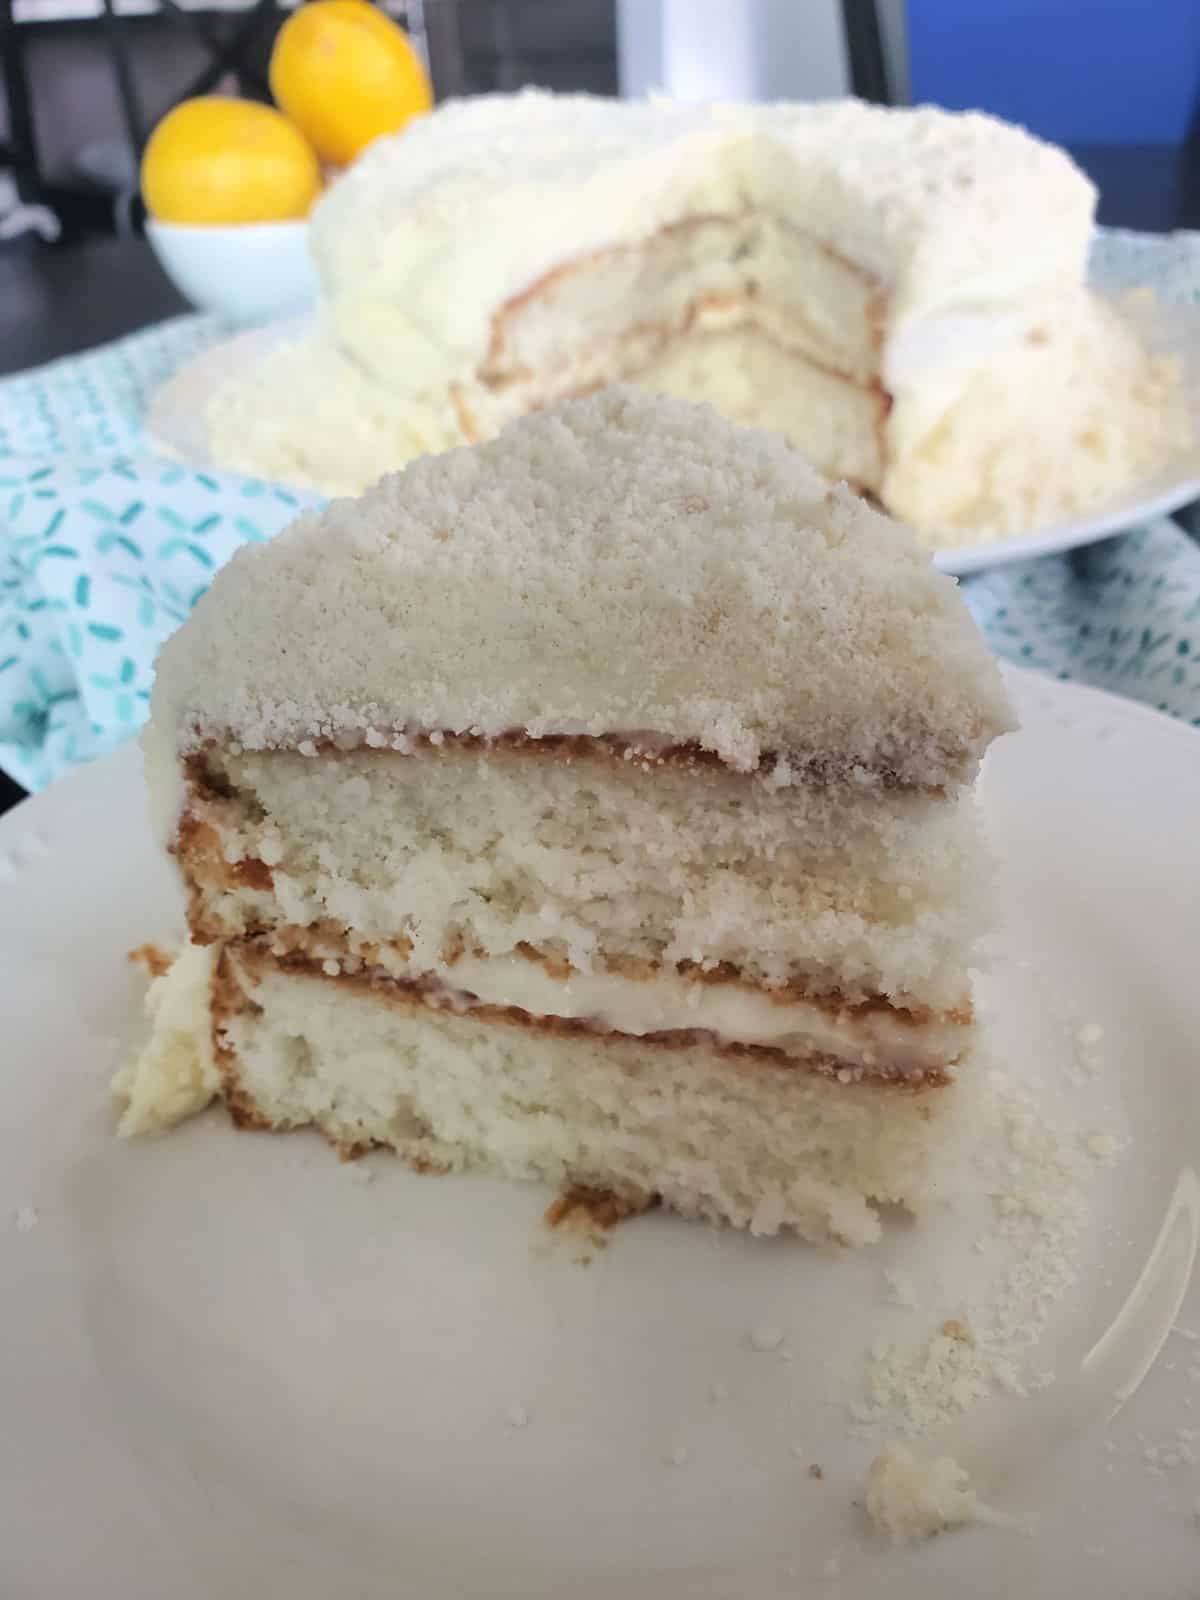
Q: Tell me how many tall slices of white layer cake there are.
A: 1